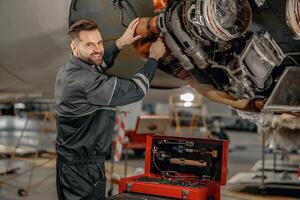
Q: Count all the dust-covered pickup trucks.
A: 0